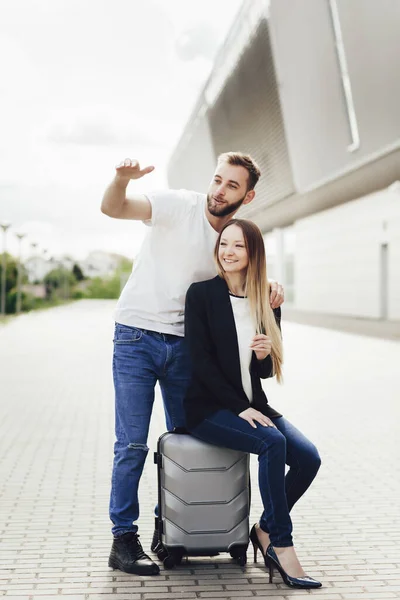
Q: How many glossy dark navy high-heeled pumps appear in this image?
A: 2